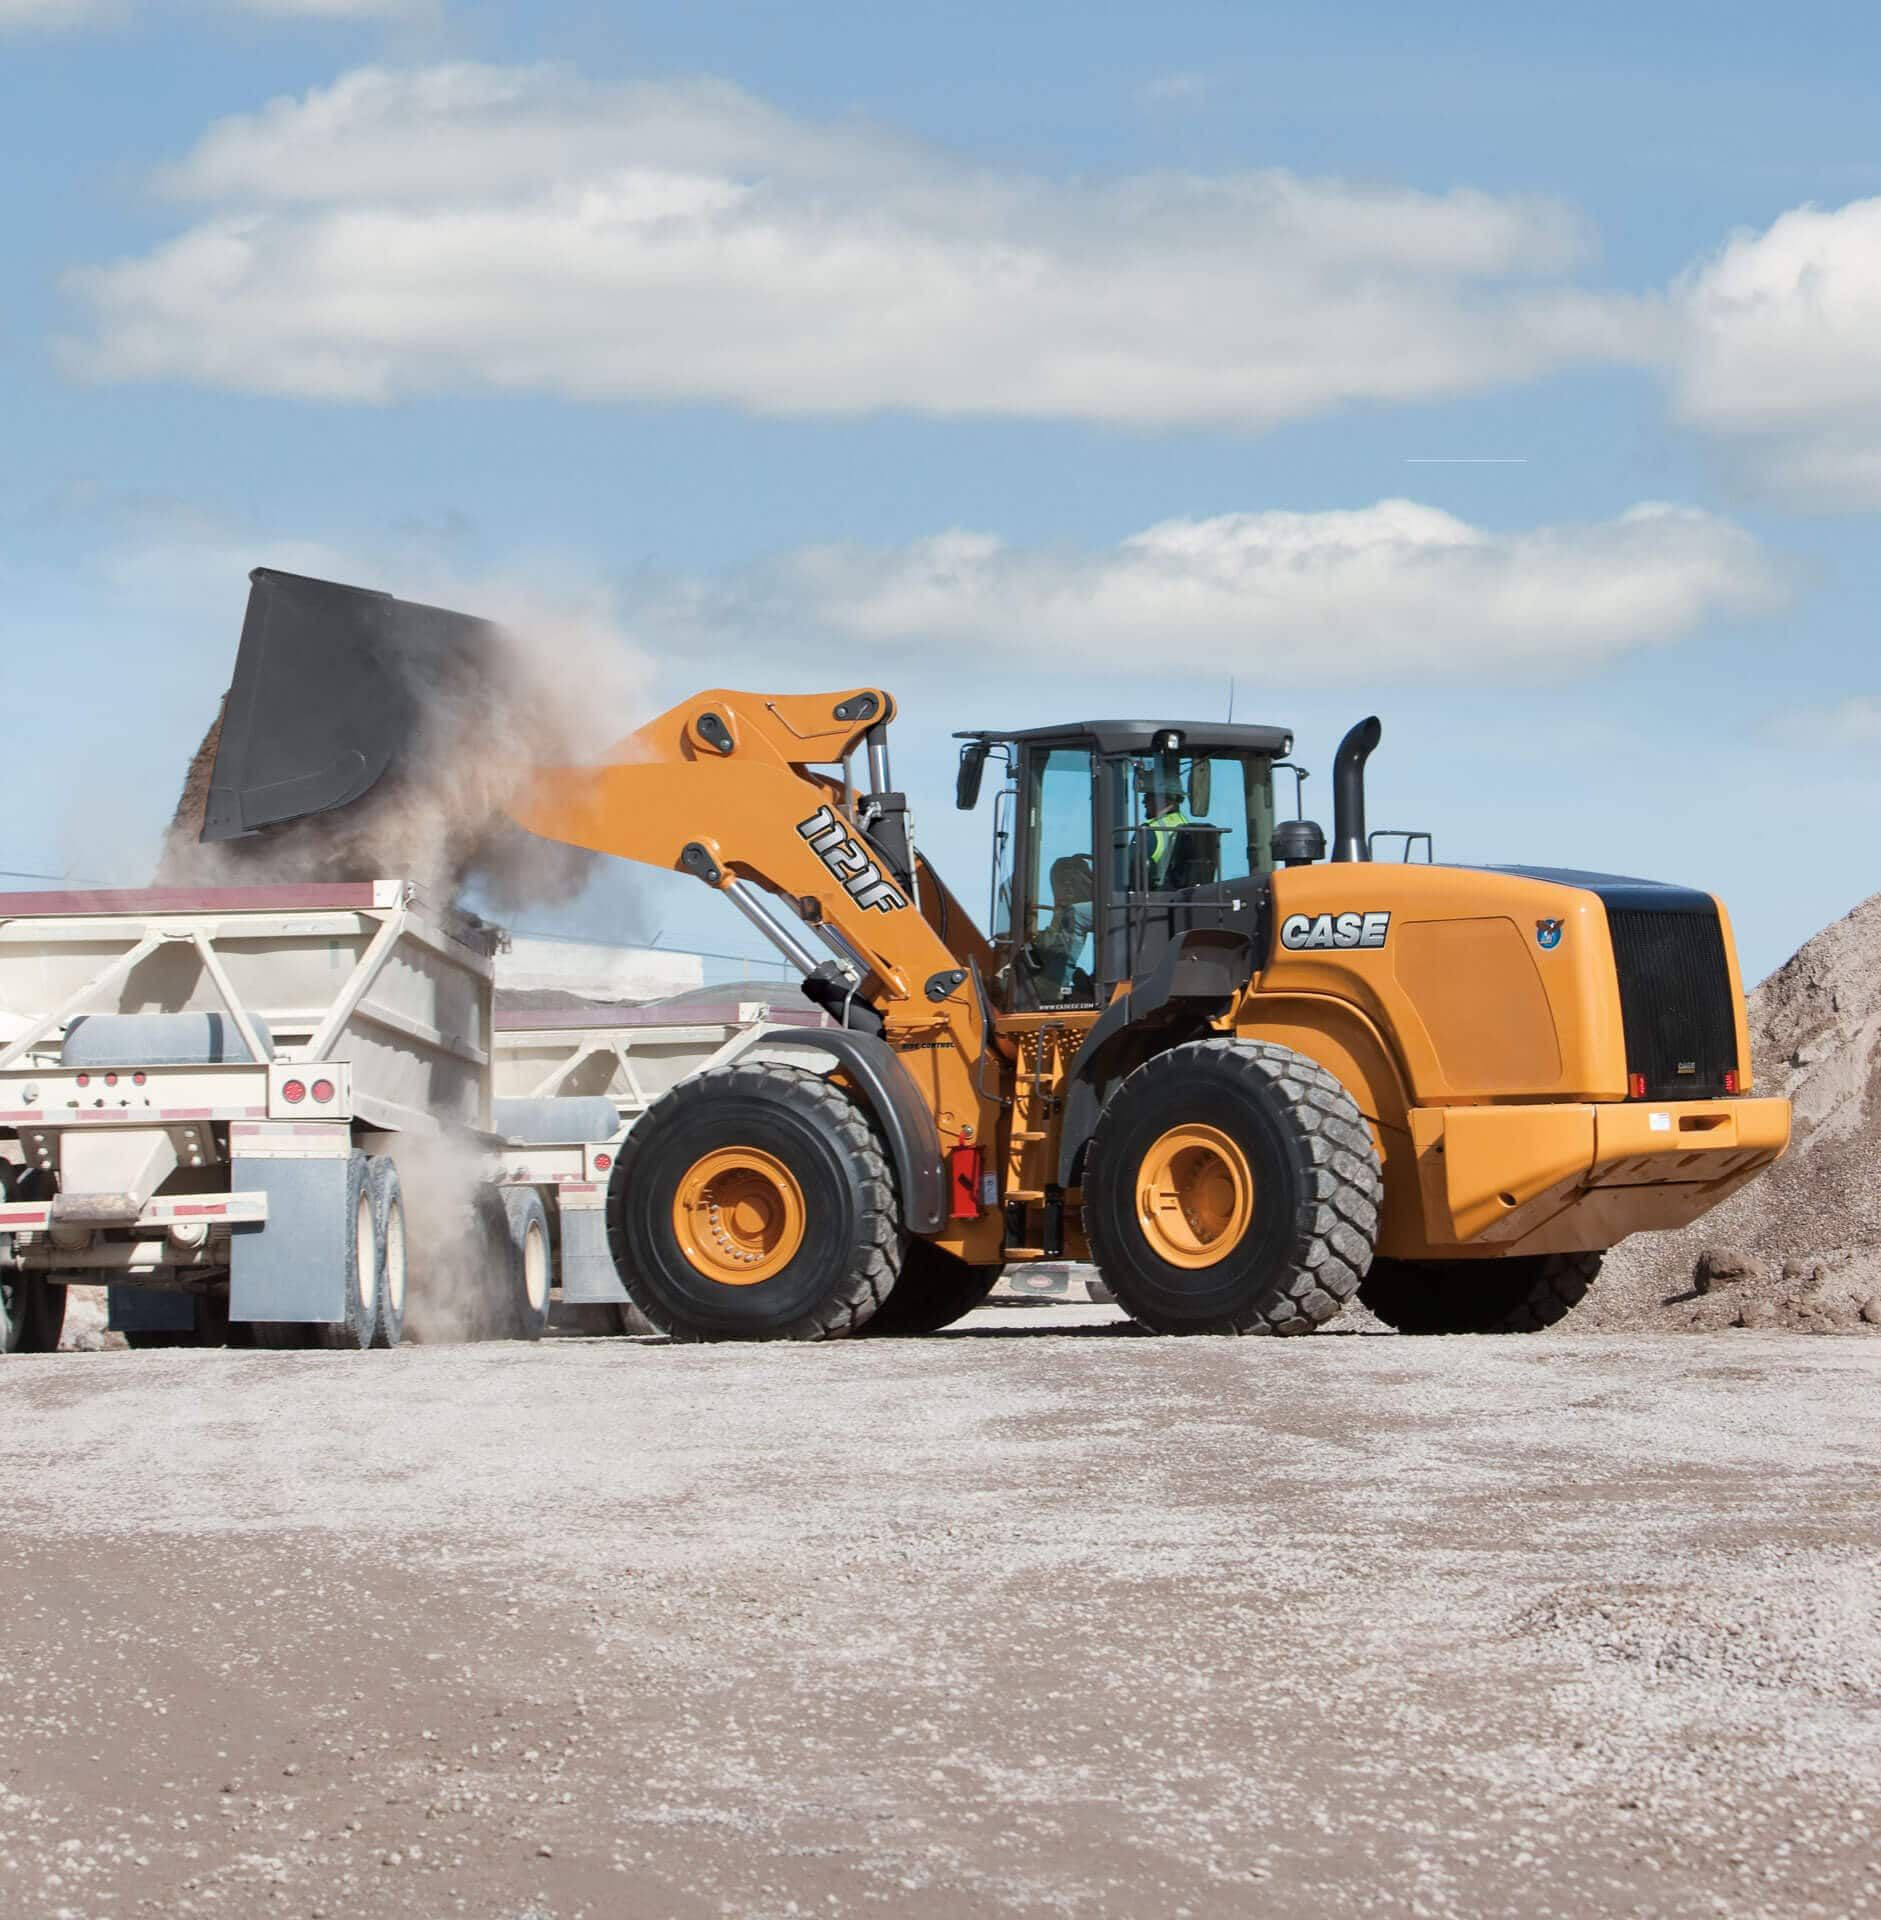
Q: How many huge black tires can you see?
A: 4